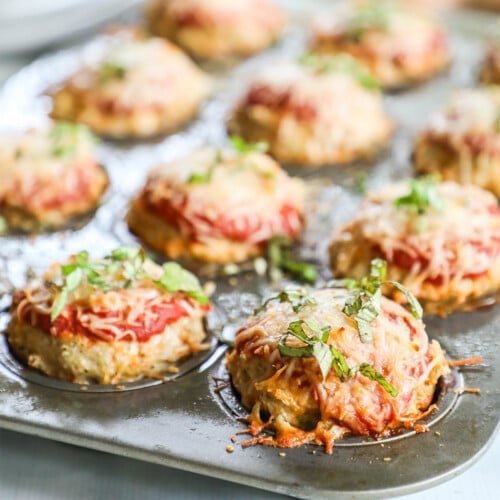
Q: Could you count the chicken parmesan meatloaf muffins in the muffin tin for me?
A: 11